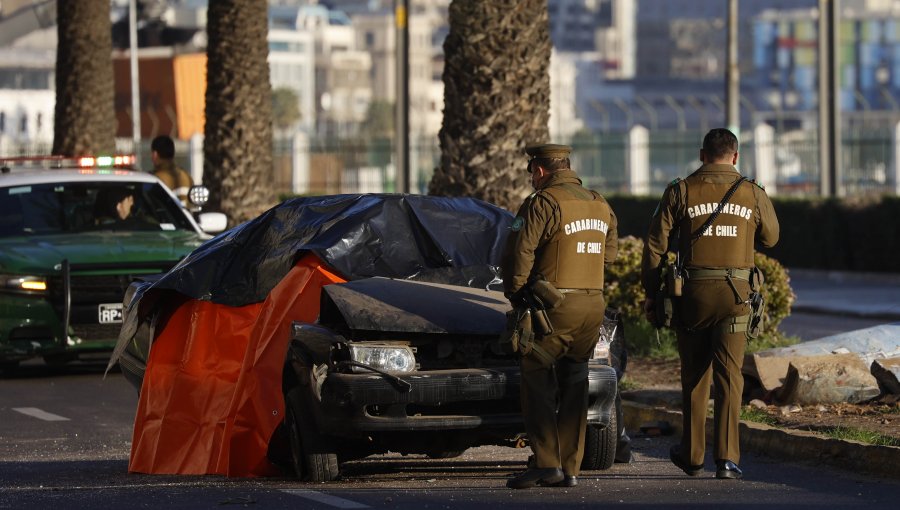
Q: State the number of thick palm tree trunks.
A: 3